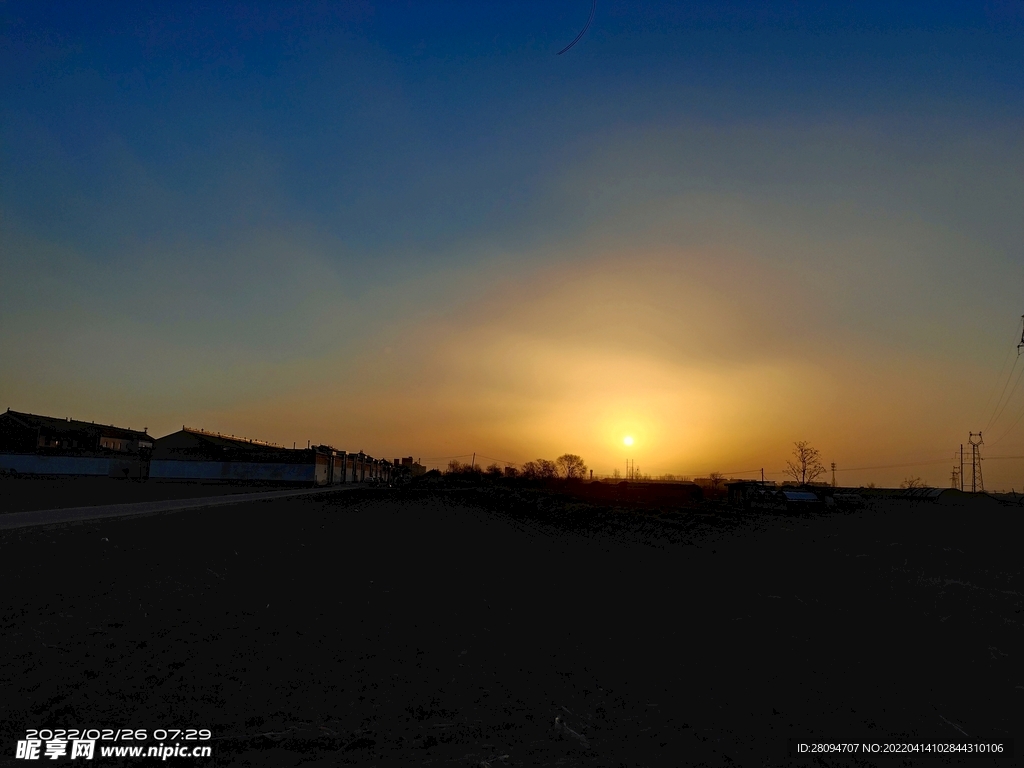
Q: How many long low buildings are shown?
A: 2